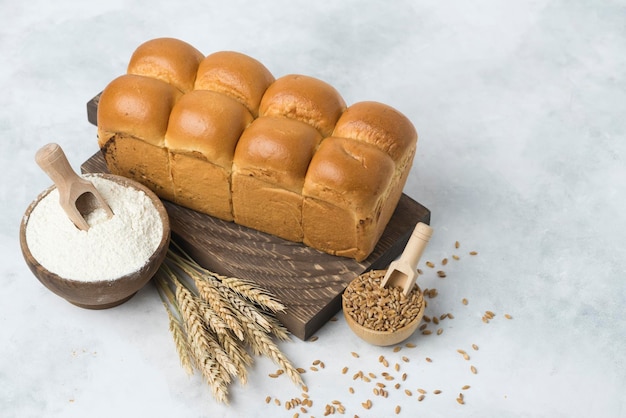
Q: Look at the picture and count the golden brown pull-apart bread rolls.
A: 8